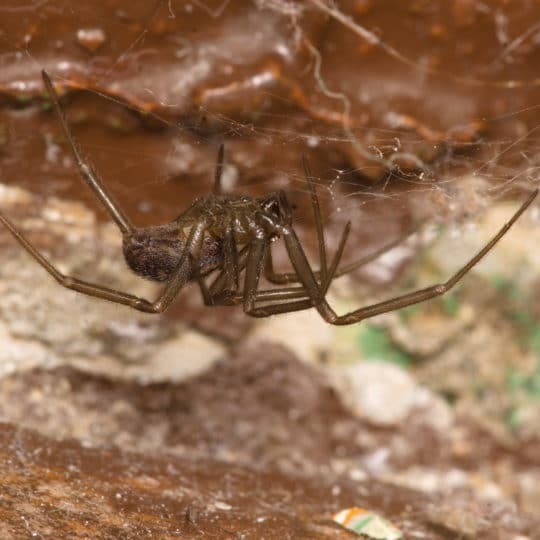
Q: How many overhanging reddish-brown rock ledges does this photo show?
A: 1